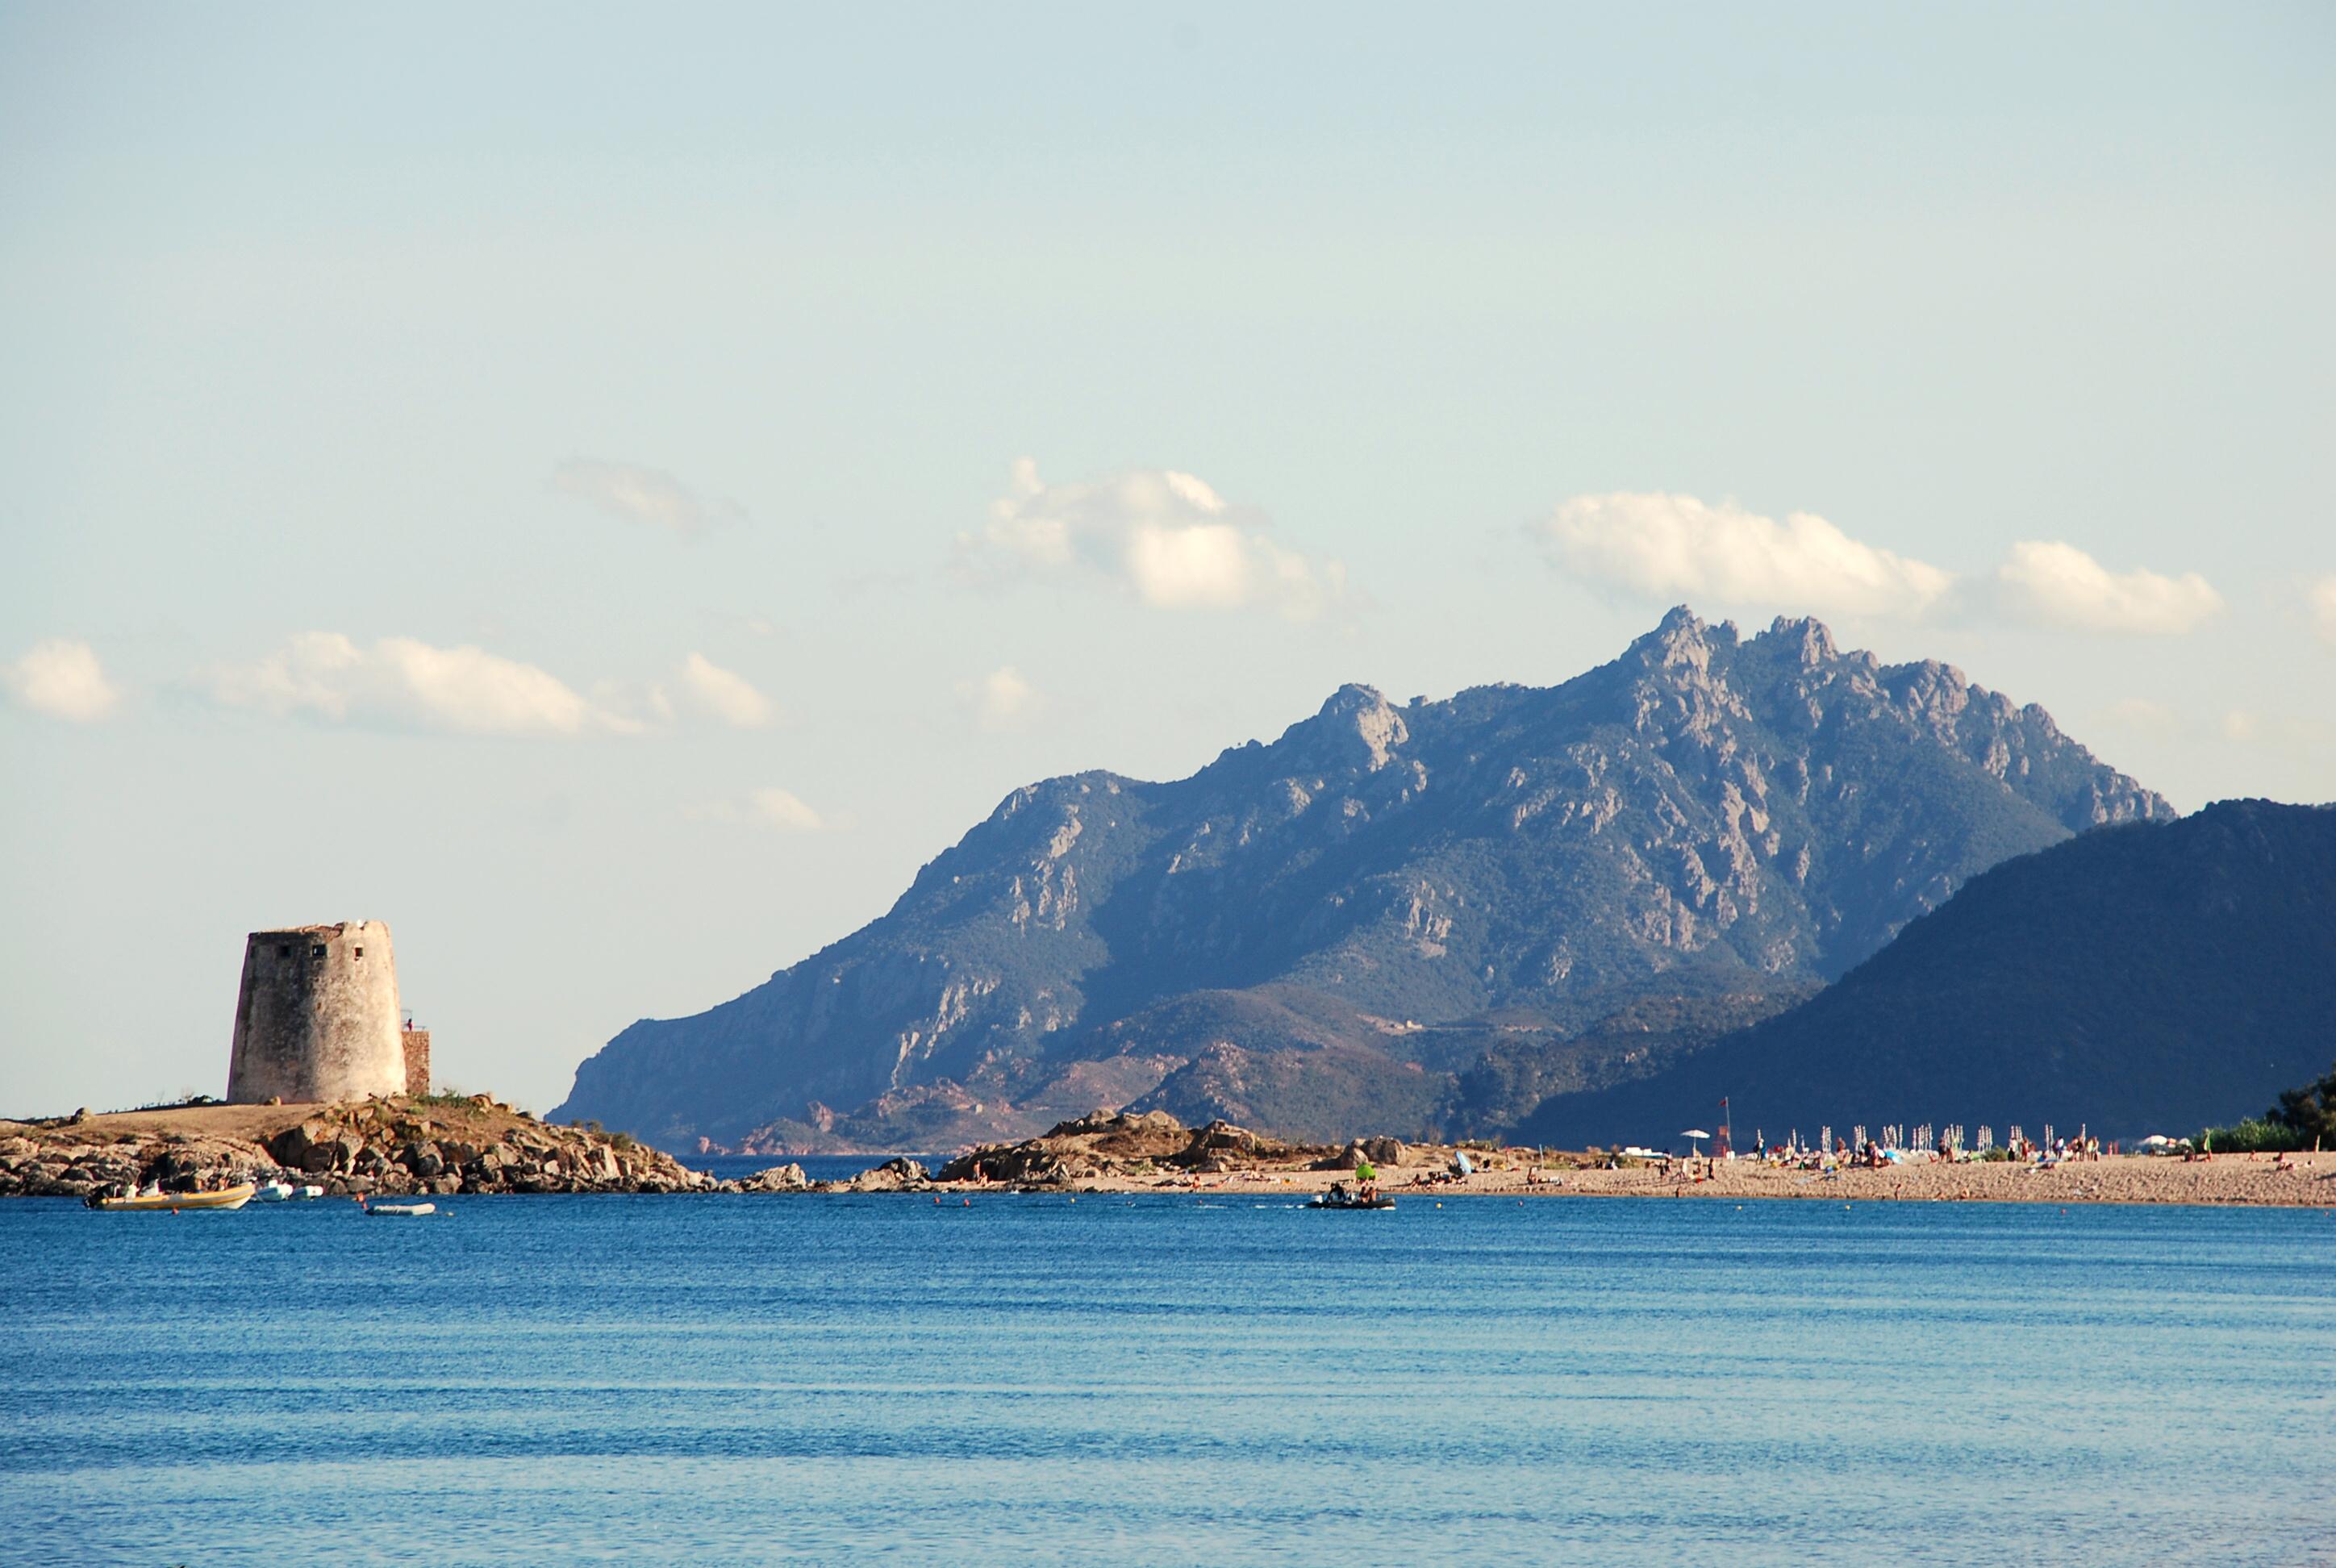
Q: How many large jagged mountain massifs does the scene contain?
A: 1